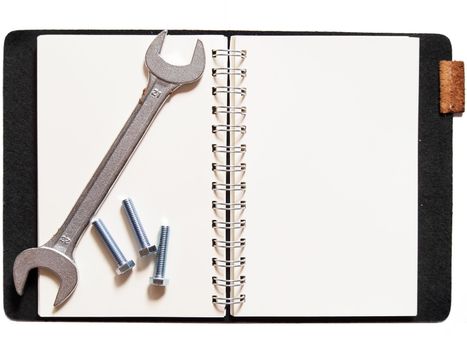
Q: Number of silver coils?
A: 14